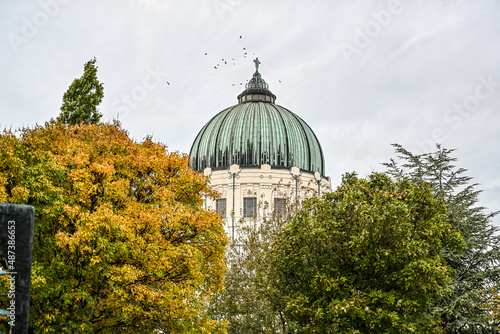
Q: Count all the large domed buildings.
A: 1